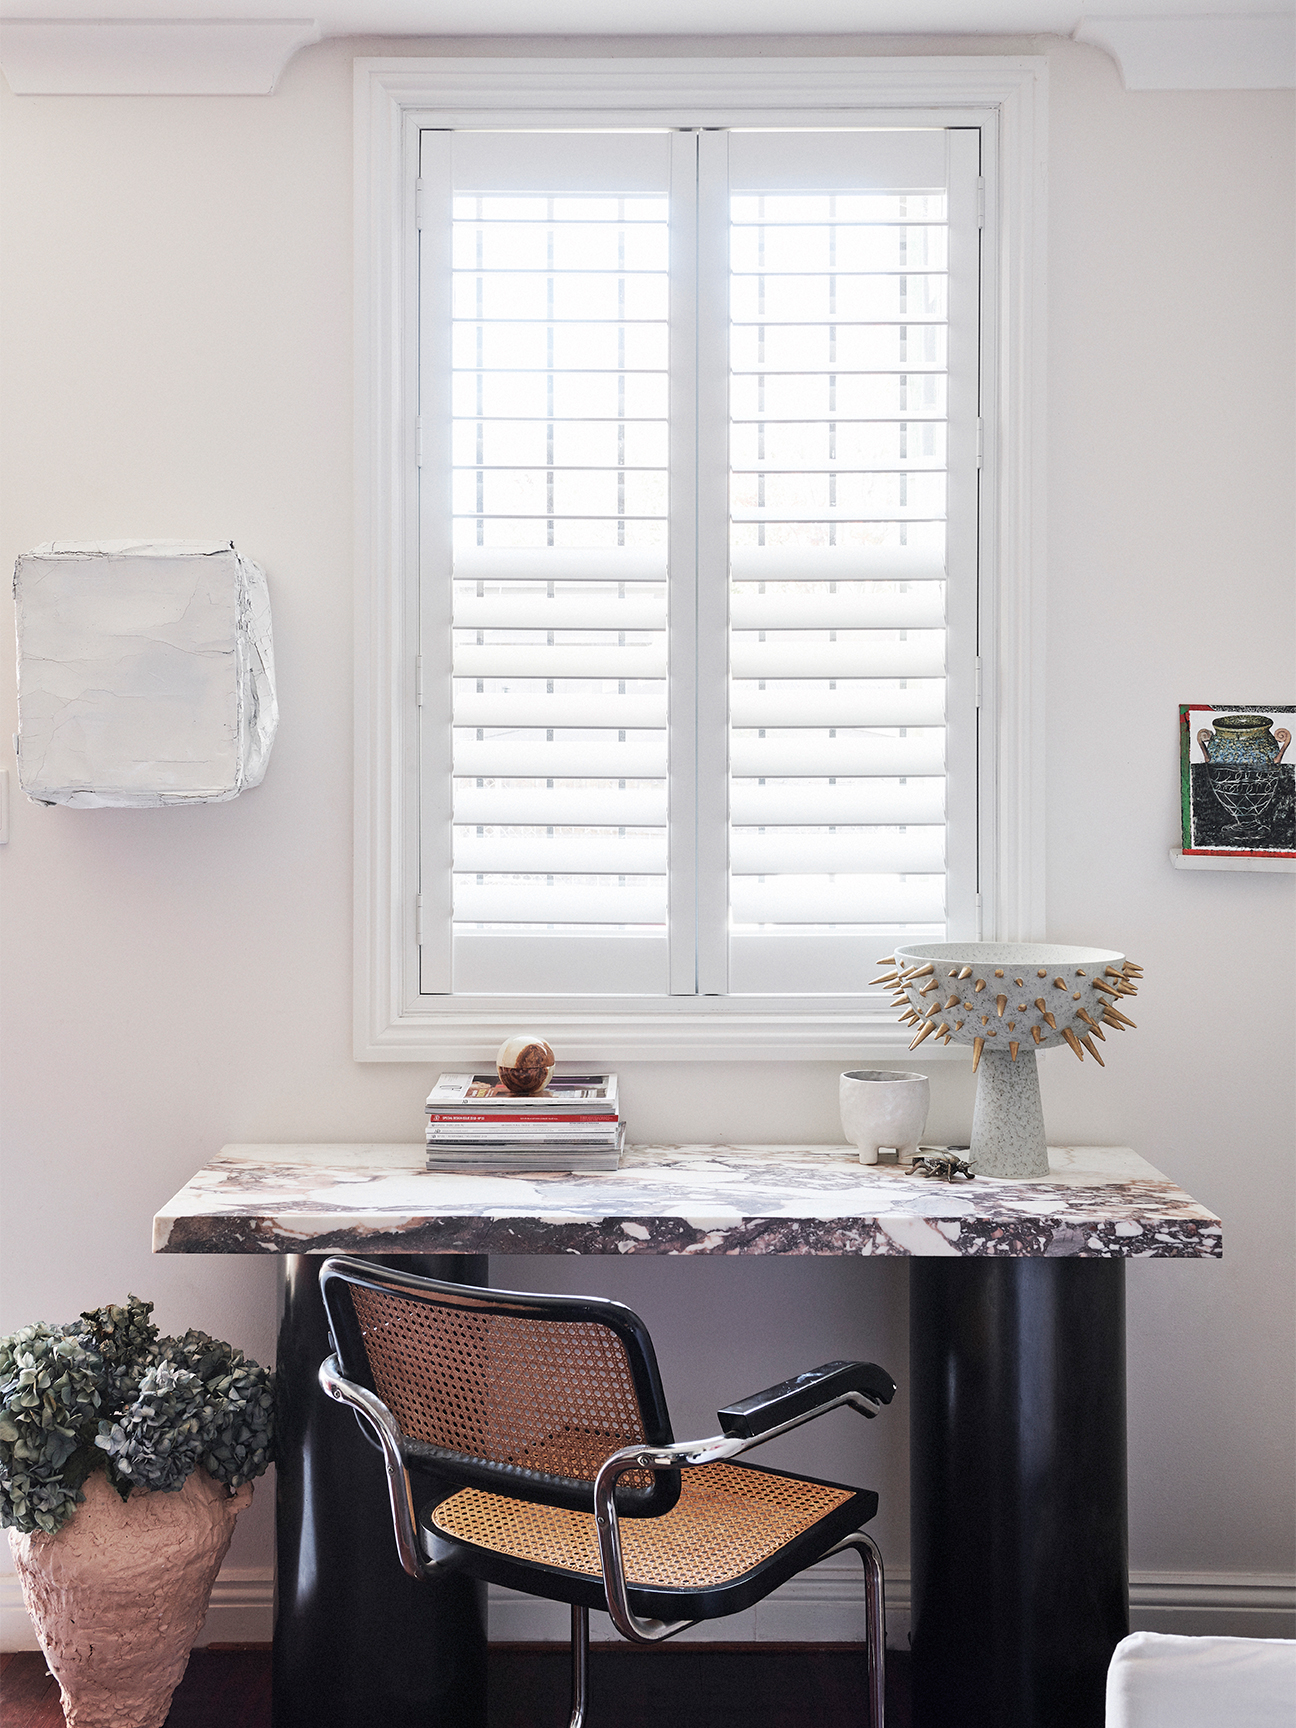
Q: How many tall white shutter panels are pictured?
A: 2